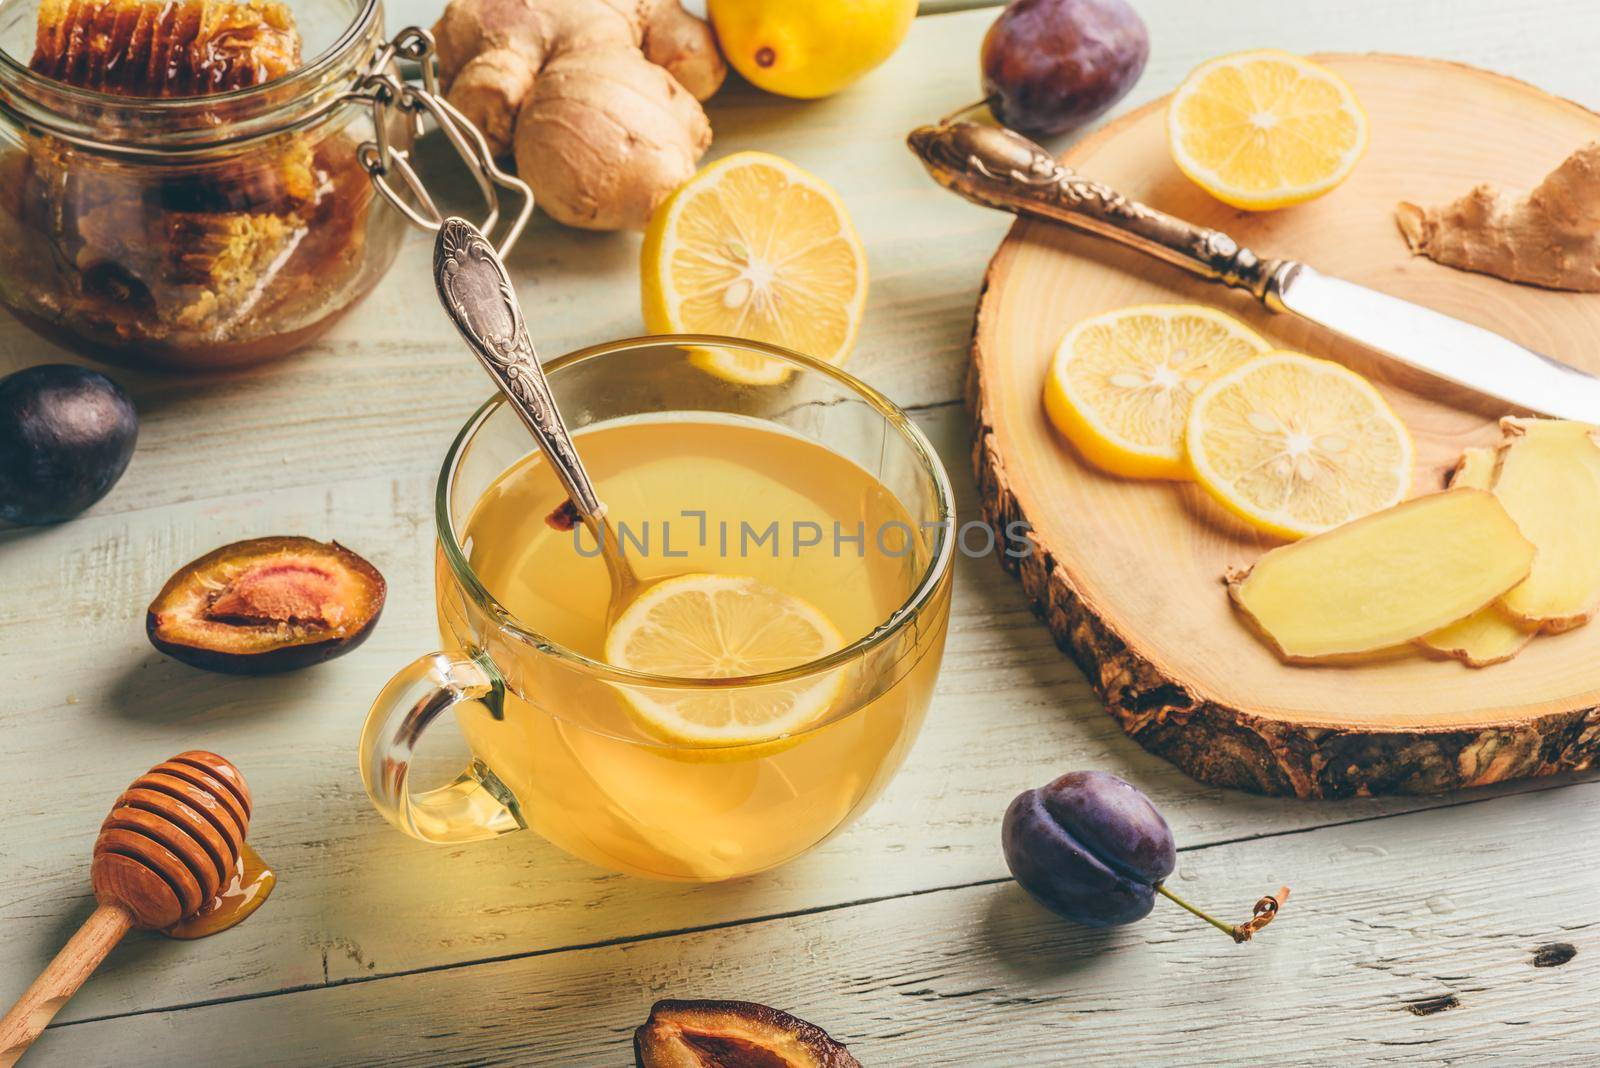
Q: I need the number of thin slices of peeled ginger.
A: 3